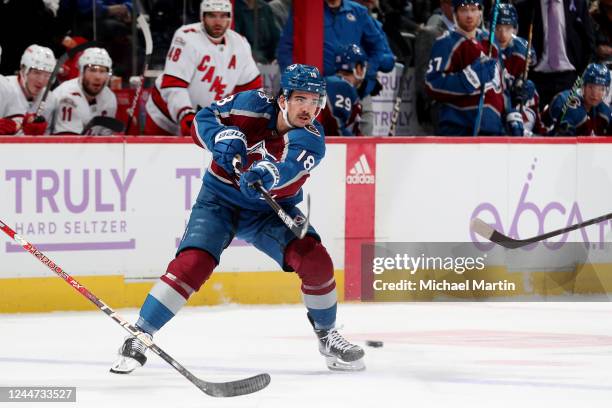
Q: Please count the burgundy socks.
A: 2